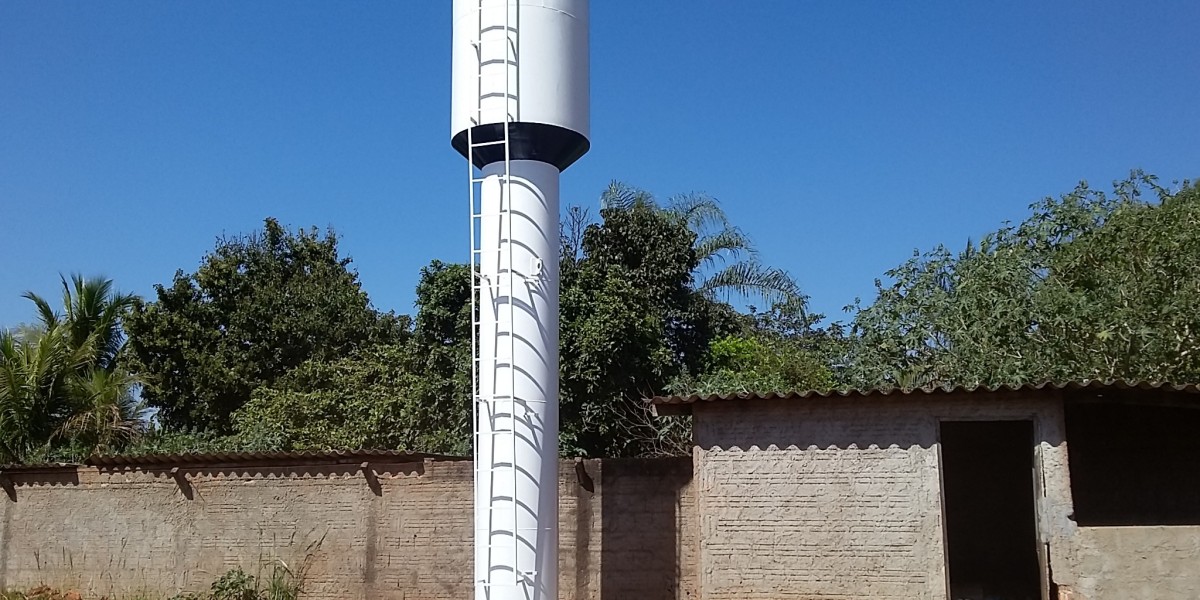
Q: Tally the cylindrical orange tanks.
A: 0